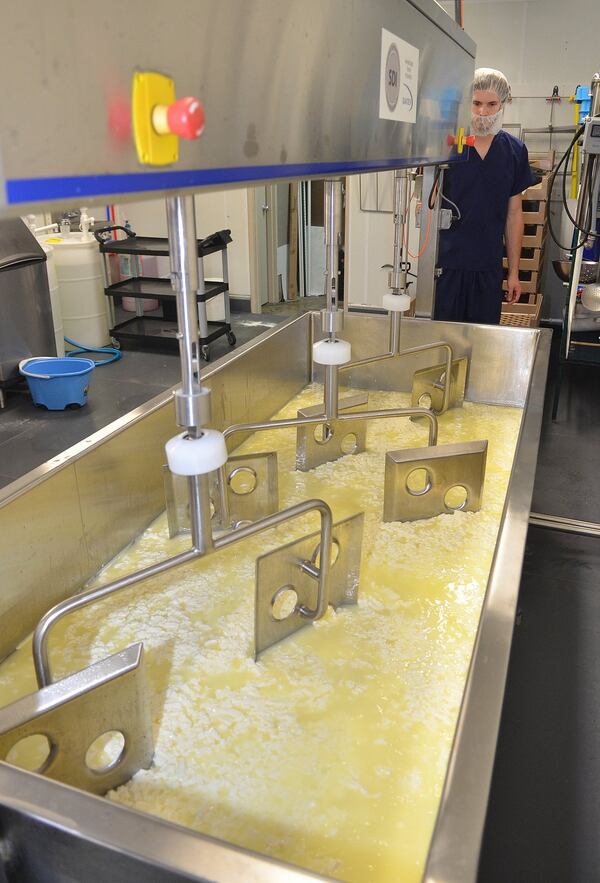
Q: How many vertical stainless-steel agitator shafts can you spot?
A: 3